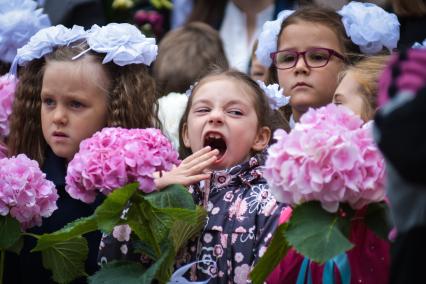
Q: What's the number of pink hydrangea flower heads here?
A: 4